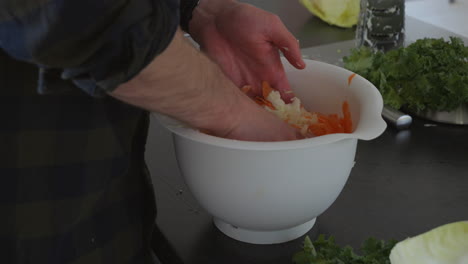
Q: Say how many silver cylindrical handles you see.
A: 1